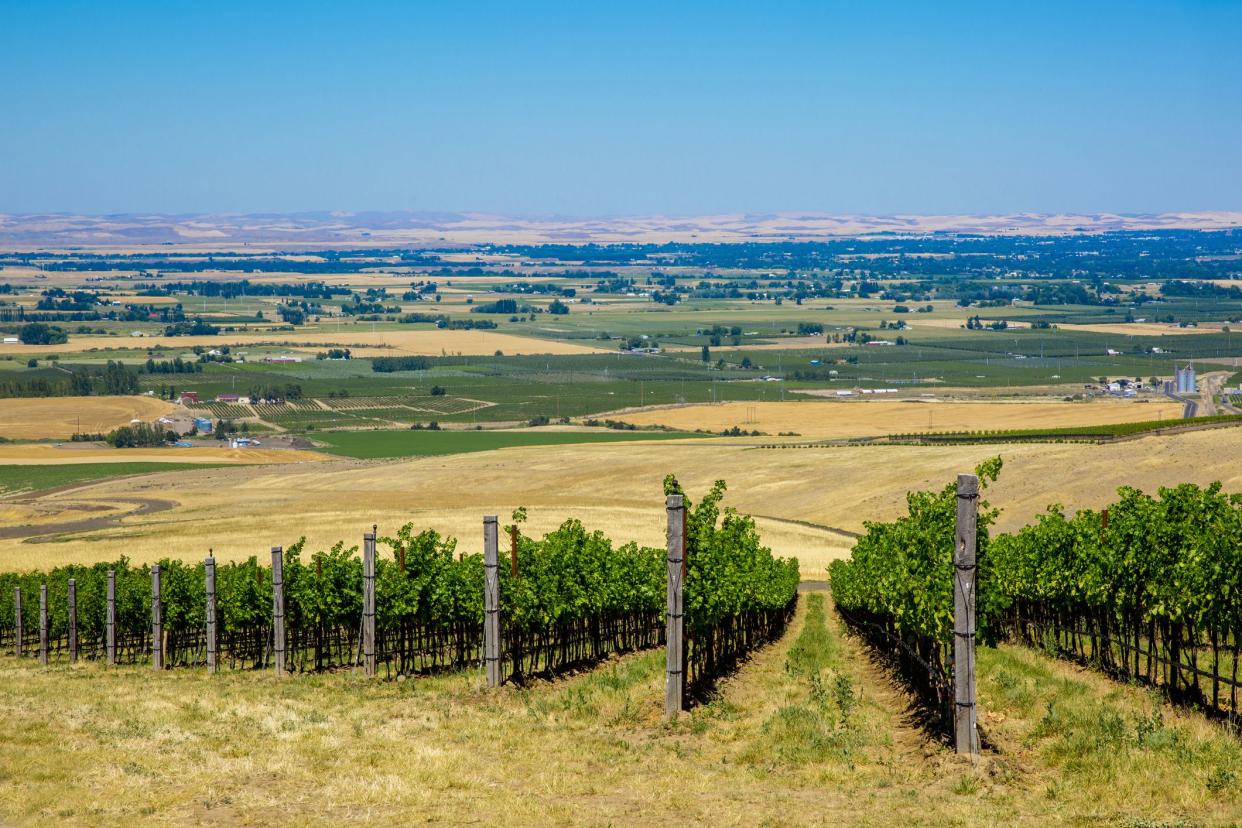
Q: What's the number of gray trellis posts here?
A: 11